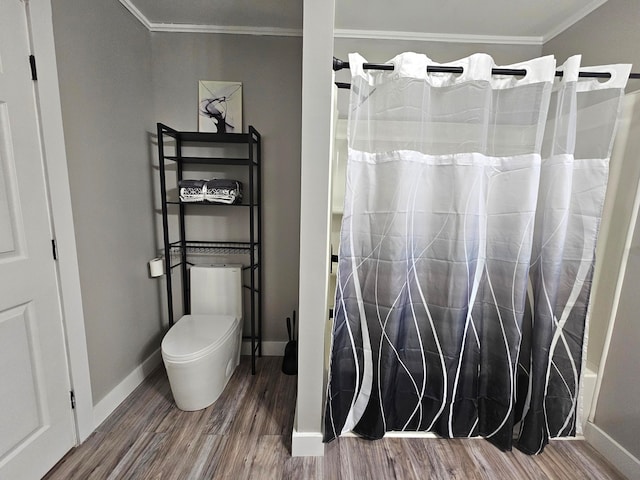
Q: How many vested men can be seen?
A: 0